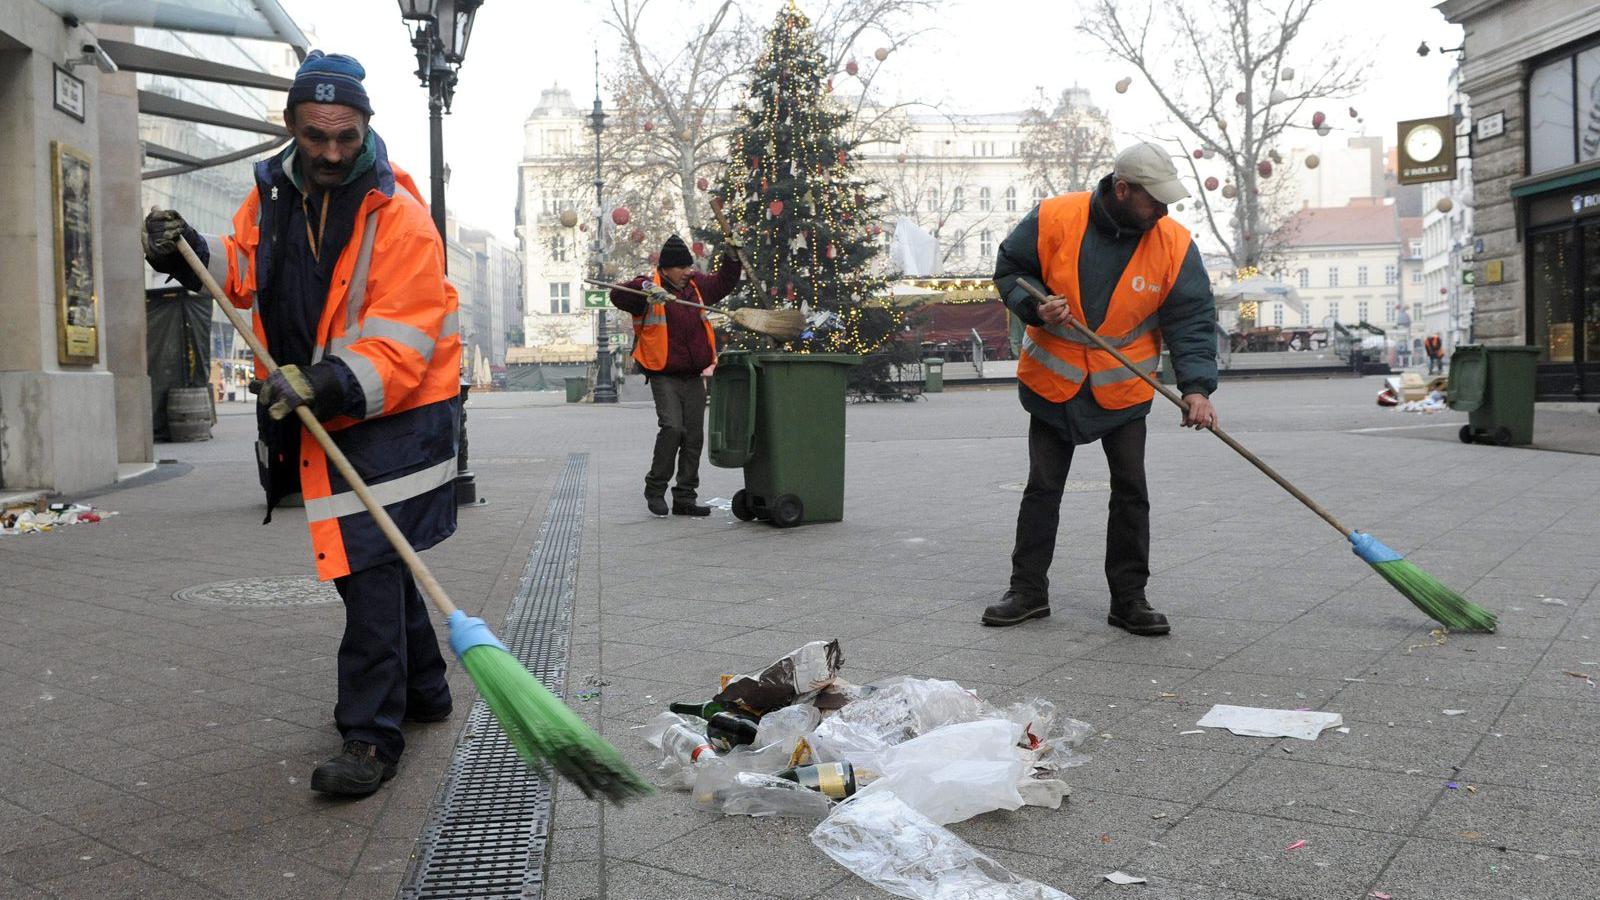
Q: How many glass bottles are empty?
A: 4